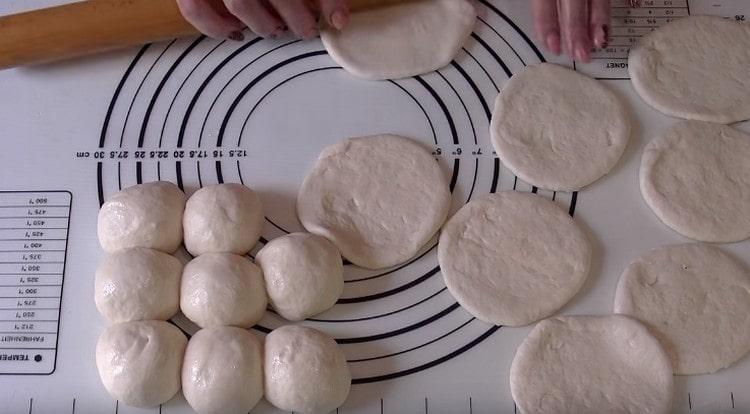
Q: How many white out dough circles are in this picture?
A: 8